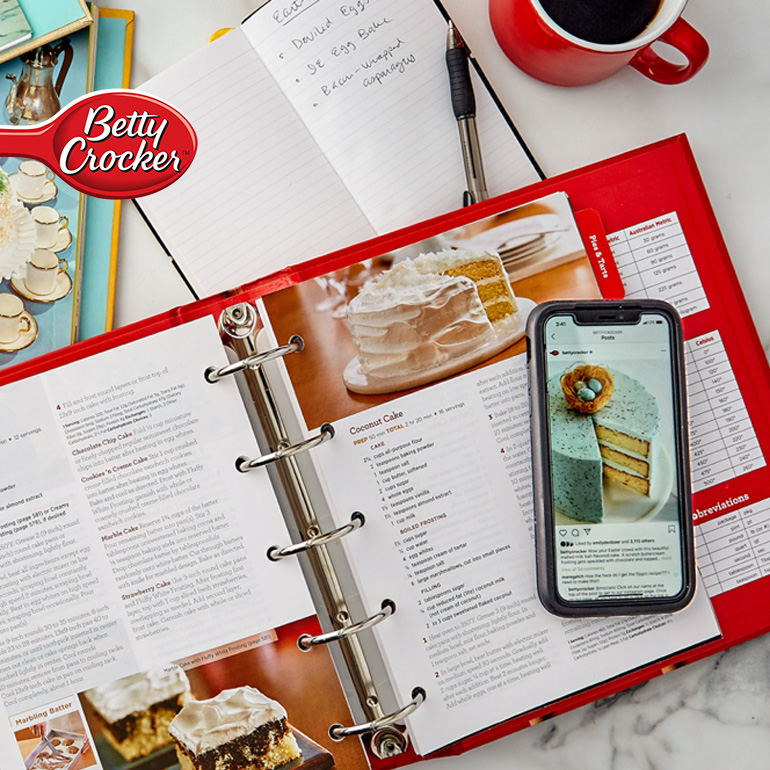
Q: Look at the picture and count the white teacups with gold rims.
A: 4